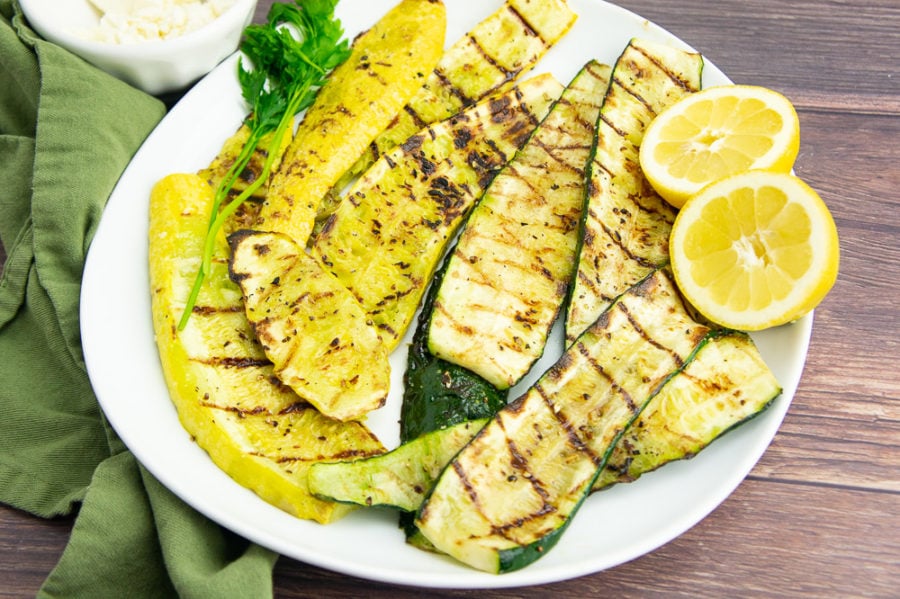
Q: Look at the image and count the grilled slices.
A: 12